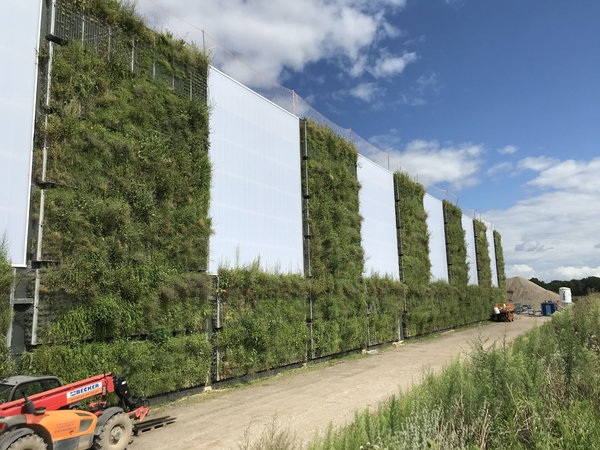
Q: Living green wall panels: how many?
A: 6